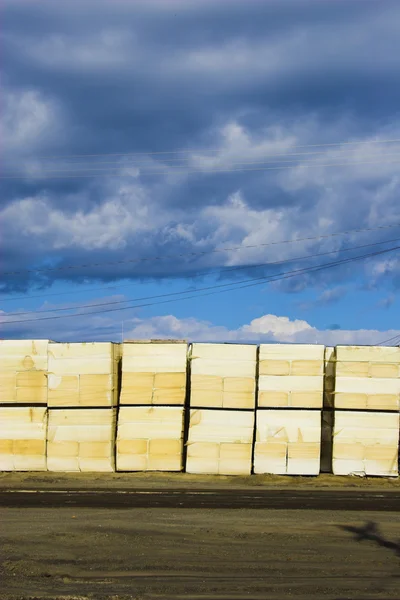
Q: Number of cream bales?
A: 12